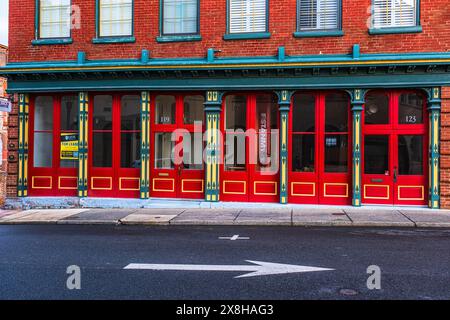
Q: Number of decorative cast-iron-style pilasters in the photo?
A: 7